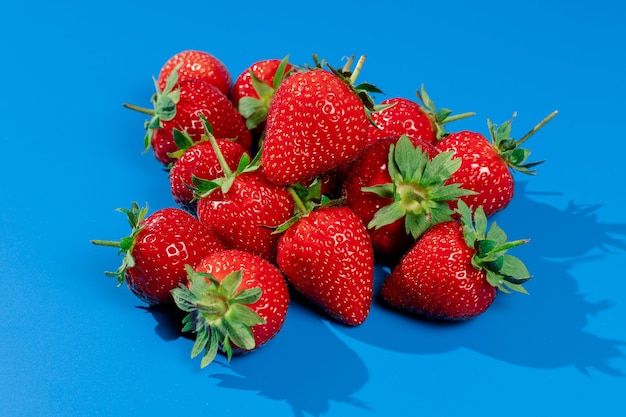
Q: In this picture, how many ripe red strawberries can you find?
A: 13